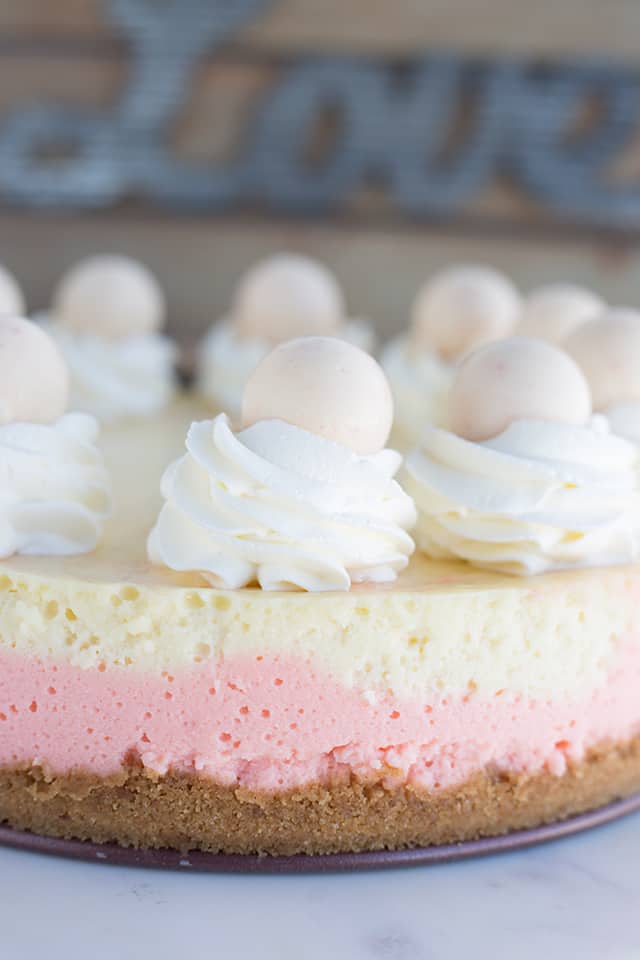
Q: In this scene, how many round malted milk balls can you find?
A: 9